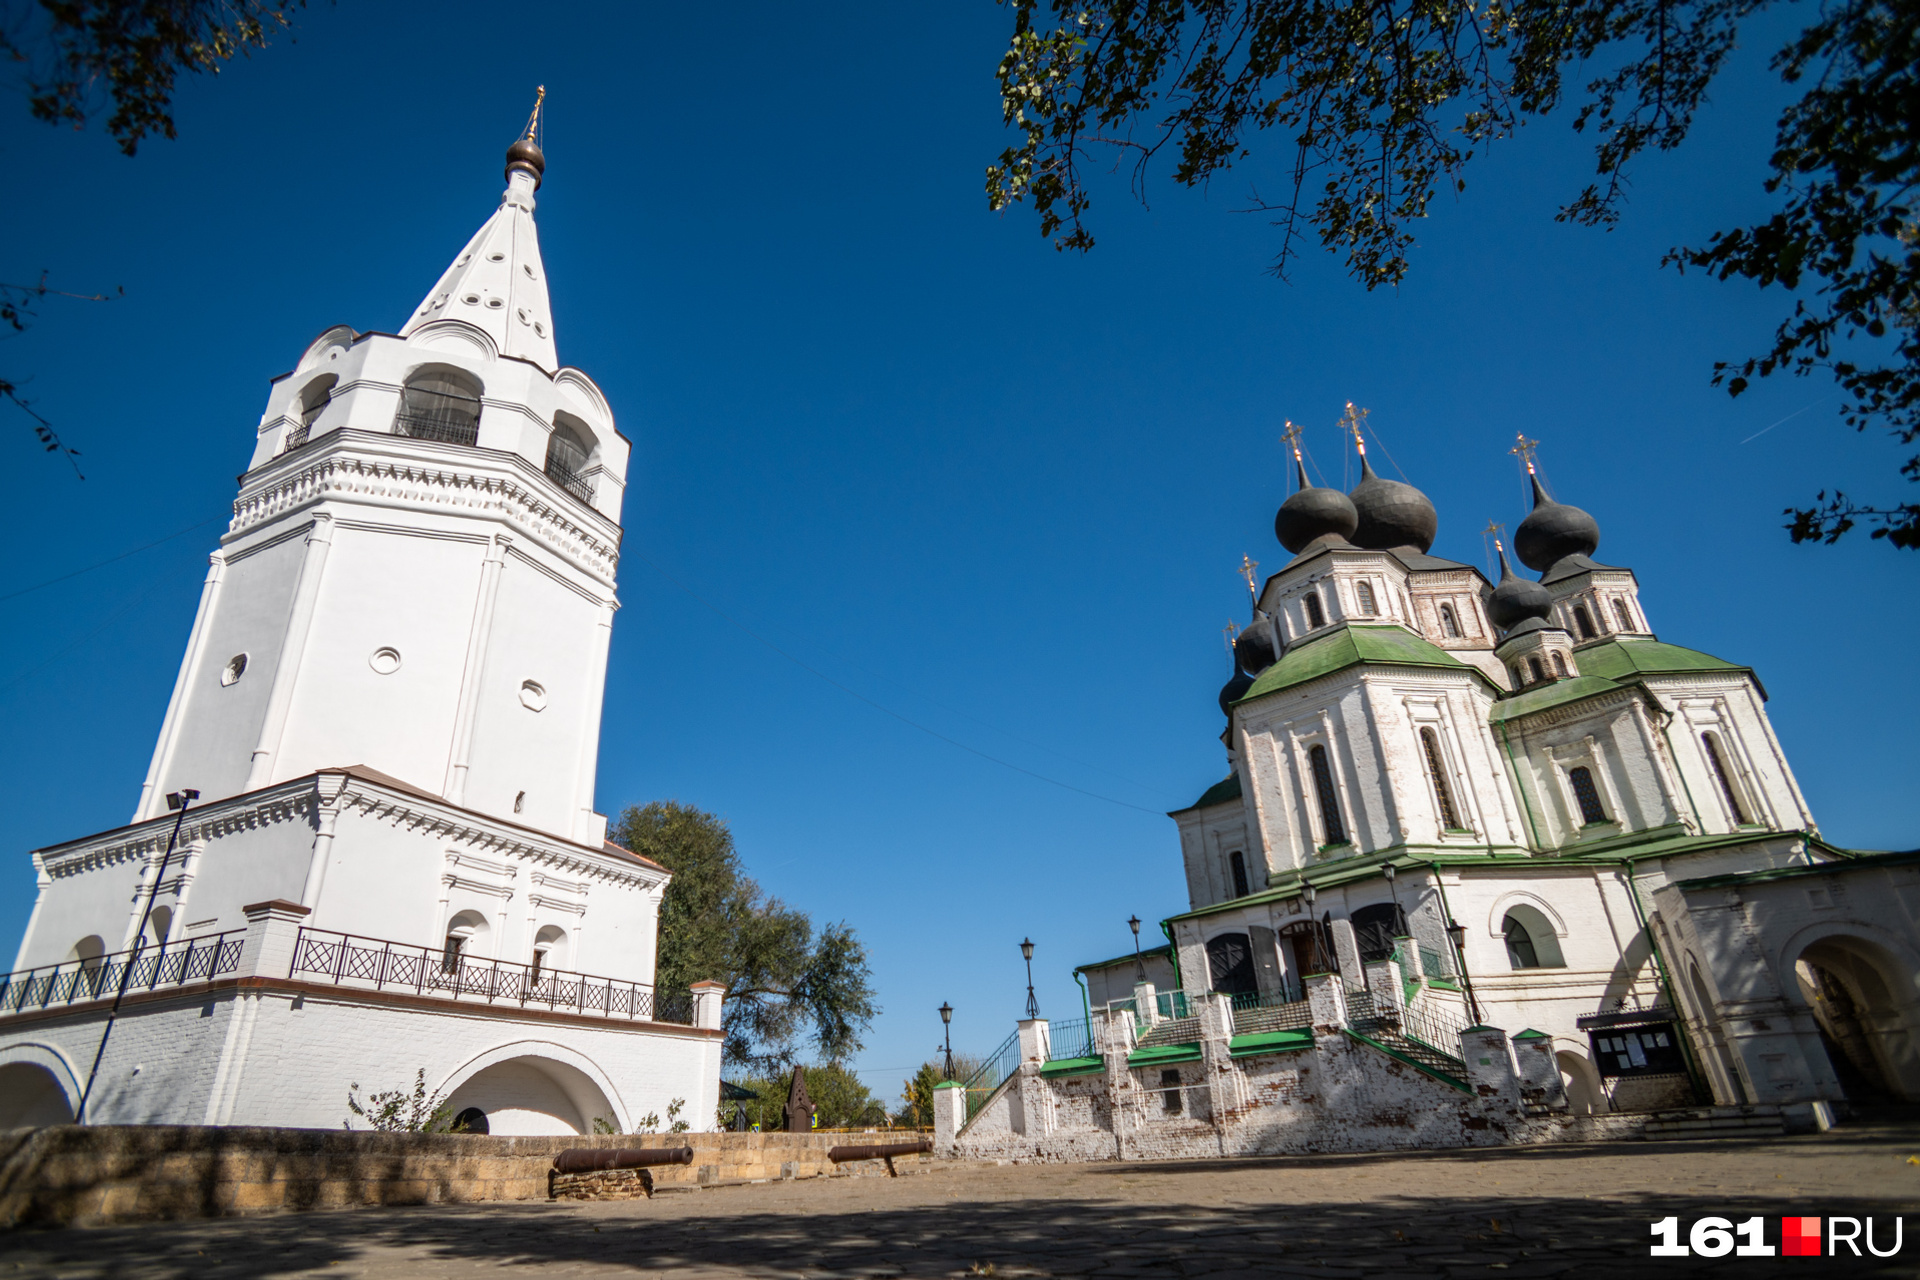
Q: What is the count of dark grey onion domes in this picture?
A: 6